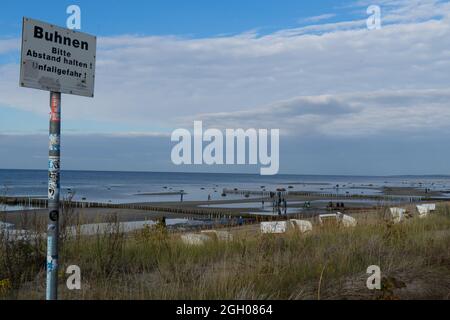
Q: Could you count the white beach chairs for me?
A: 8